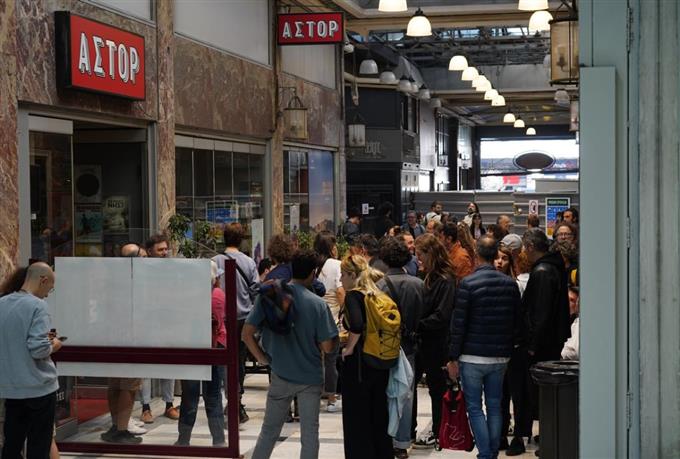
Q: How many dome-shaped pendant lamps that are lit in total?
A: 13